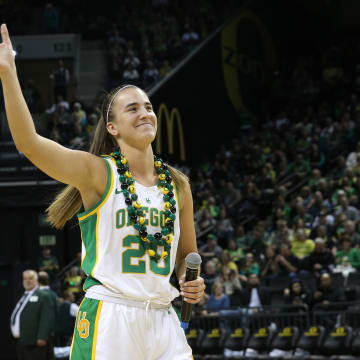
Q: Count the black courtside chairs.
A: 7